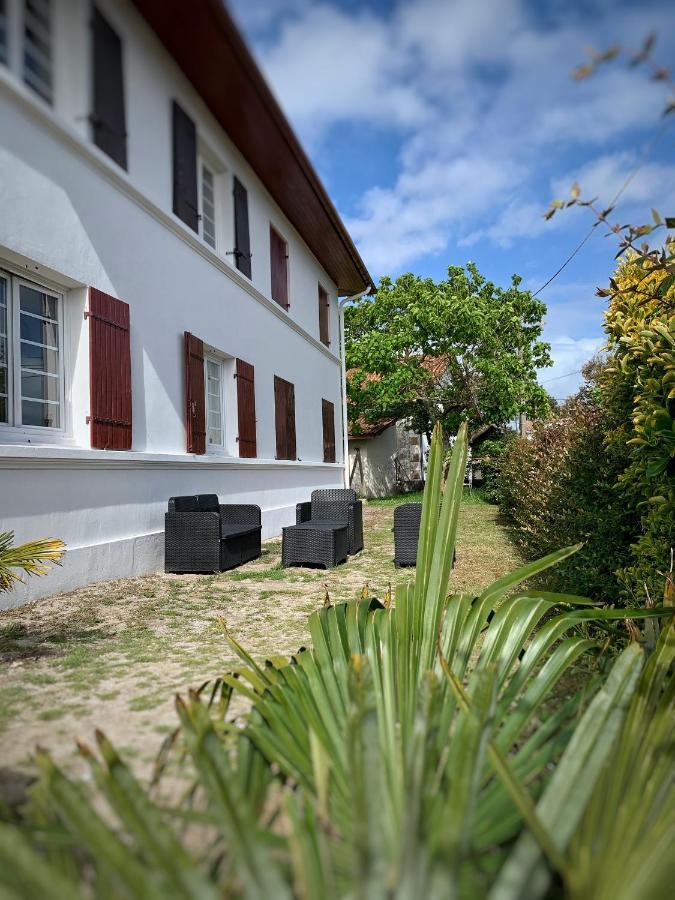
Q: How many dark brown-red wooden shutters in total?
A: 7